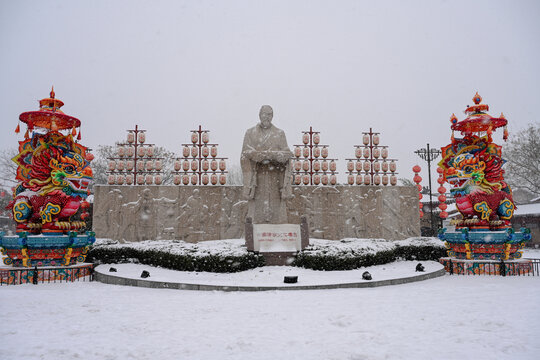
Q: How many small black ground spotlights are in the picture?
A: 5